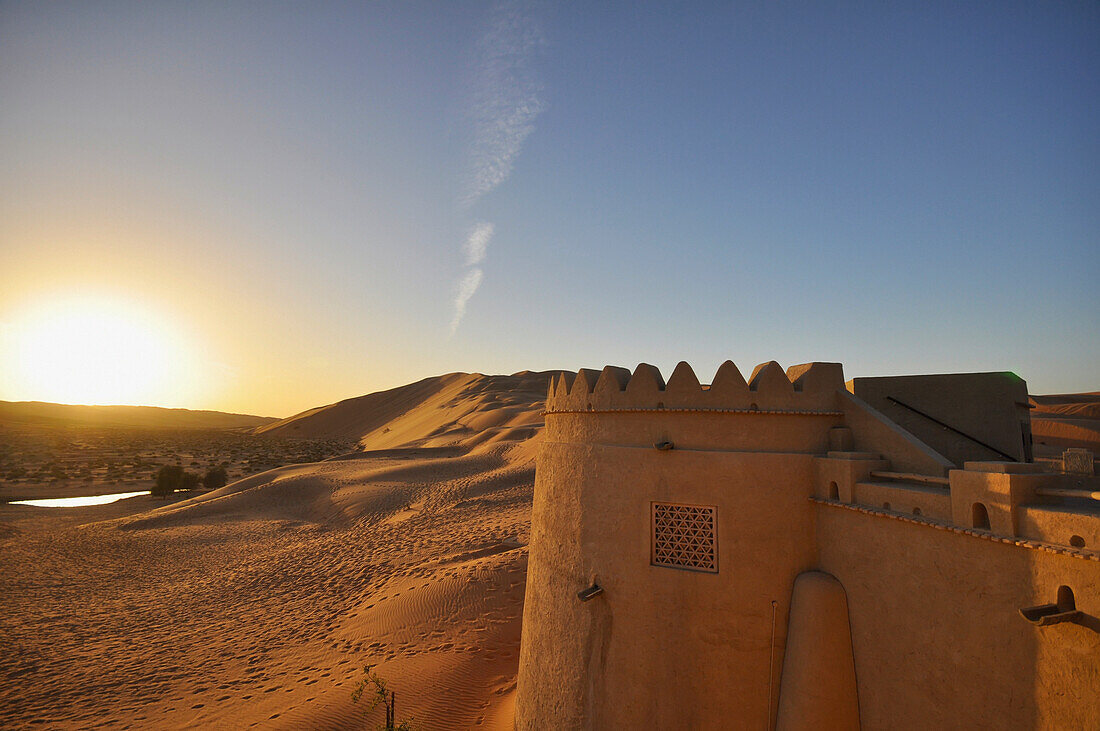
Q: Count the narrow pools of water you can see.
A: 1